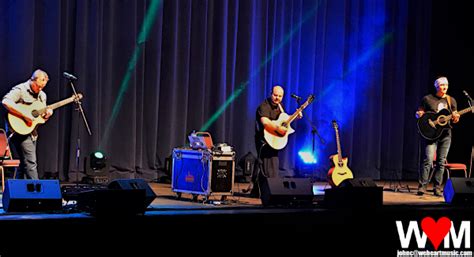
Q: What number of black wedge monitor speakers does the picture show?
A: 5